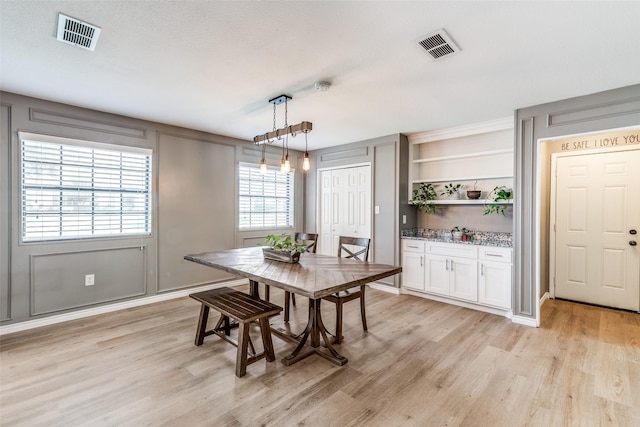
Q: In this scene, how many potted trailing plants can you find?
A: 2